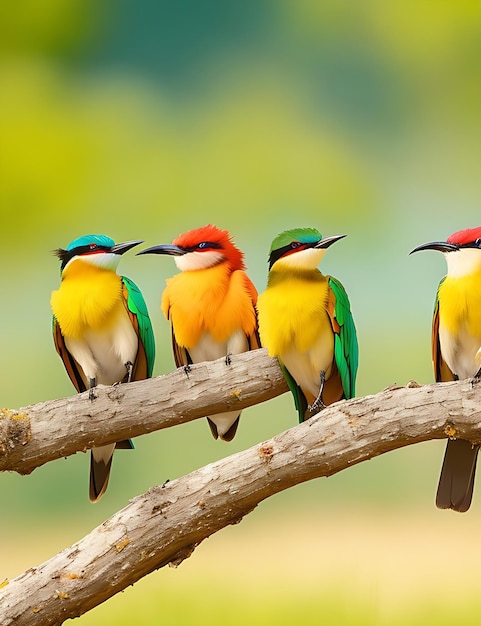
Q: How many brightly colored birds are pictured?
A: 4